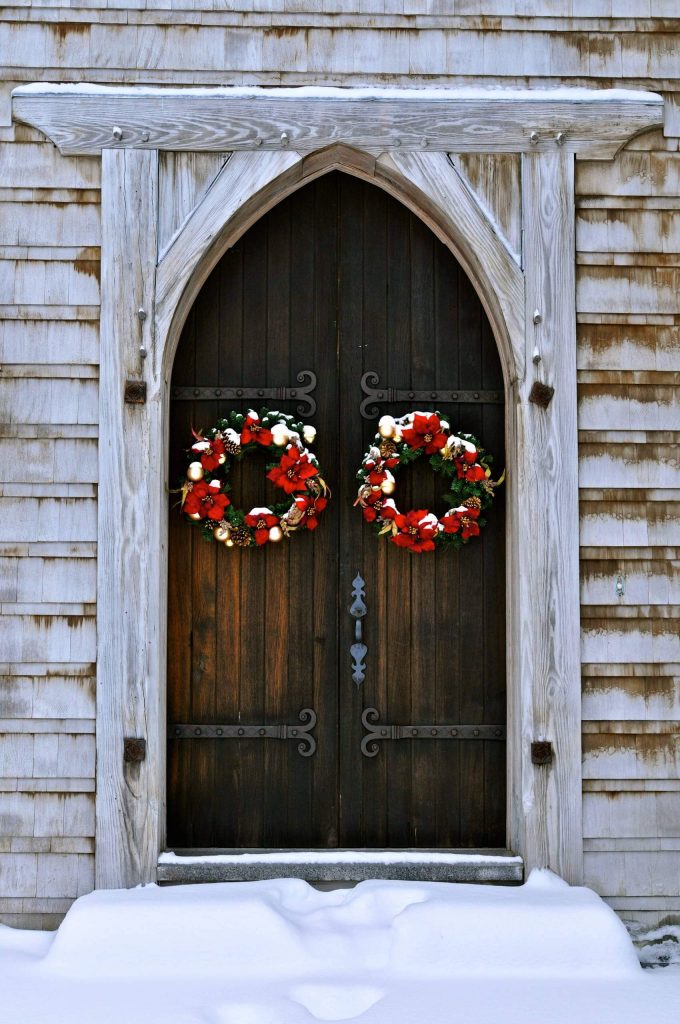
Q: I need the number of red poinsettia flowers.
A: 12